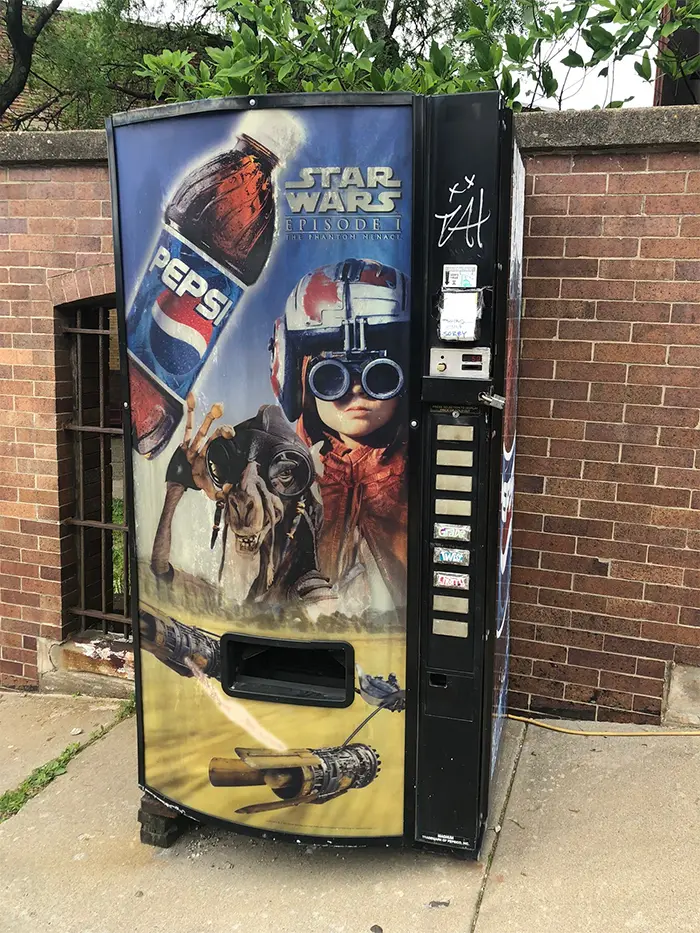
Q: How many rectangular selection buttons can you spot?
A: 9